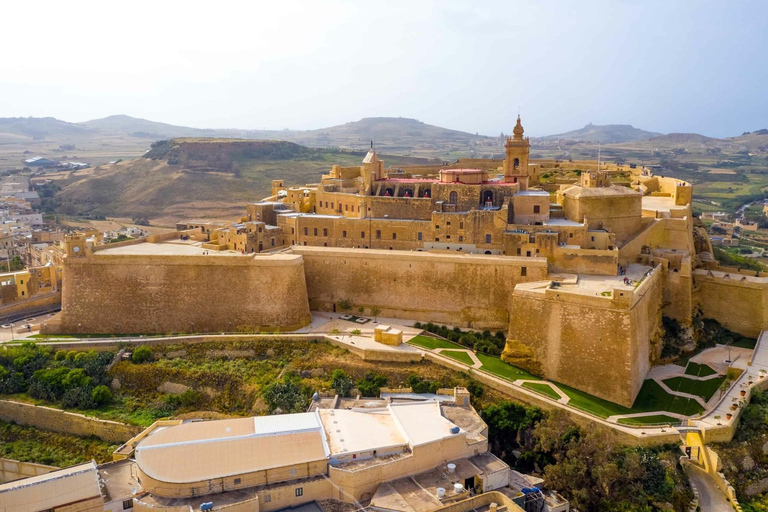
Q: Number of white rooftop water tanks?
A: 3